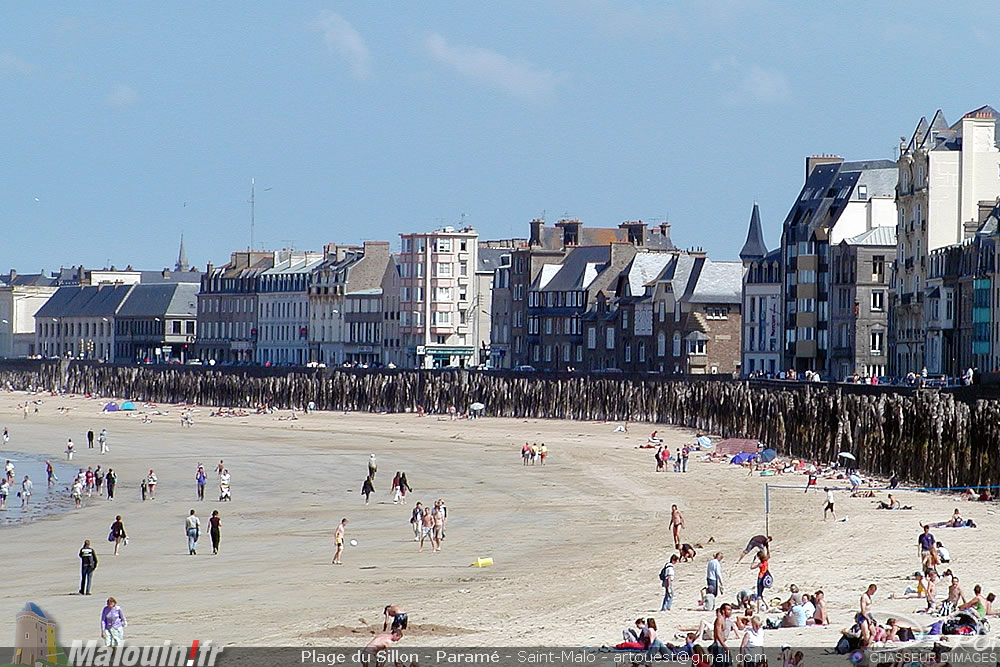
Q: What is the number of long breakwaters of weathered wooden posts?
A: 1